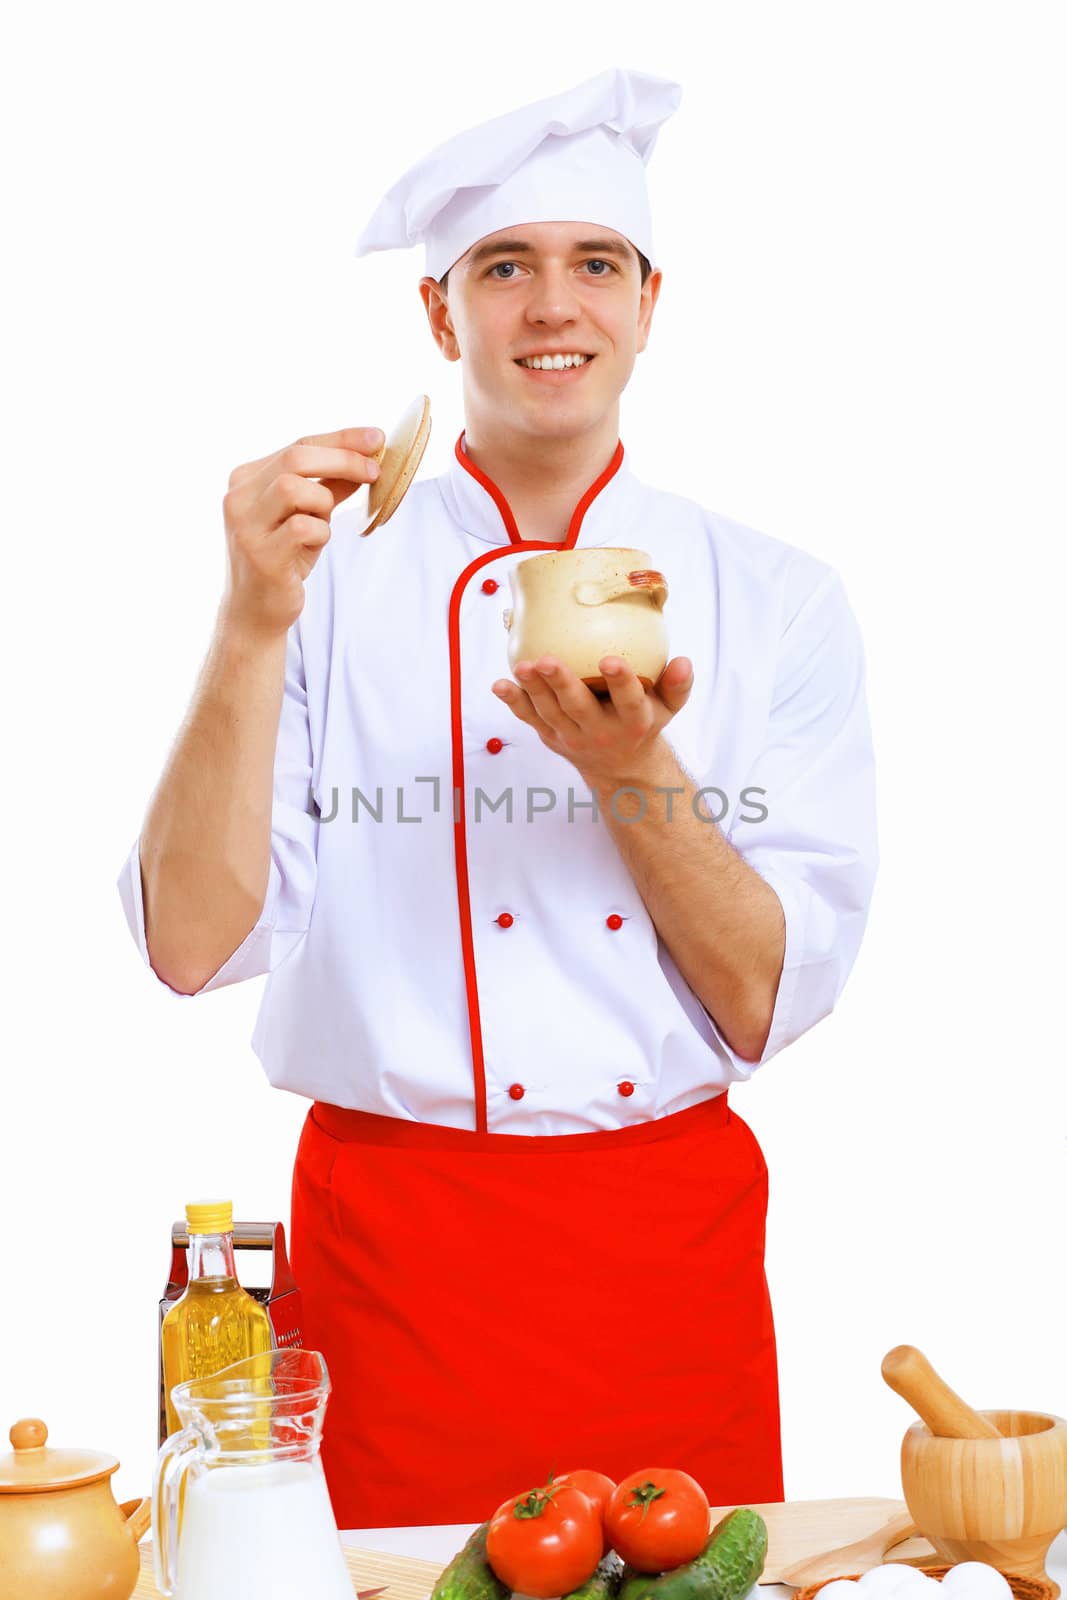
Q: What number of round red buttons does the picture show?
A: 6